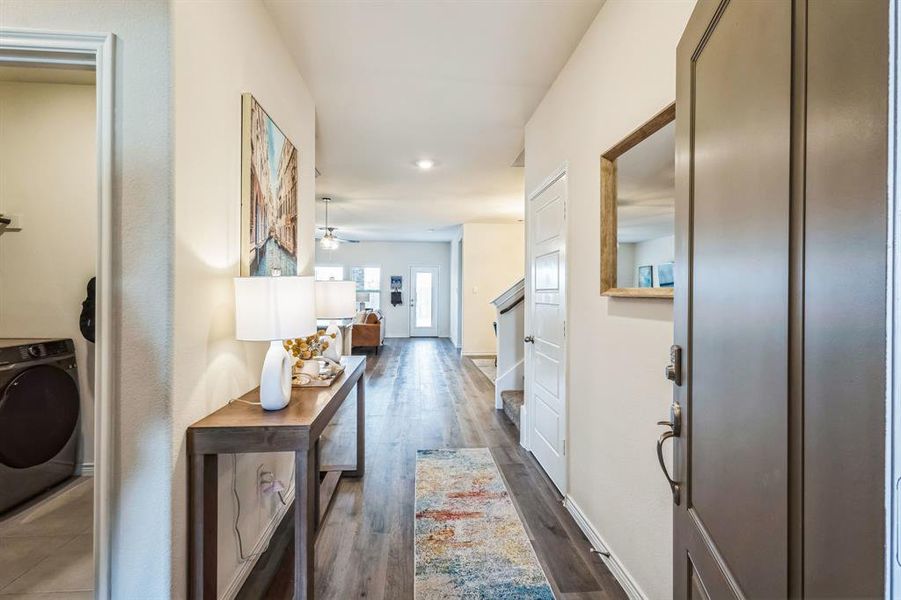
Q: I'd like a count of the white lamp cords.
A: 1